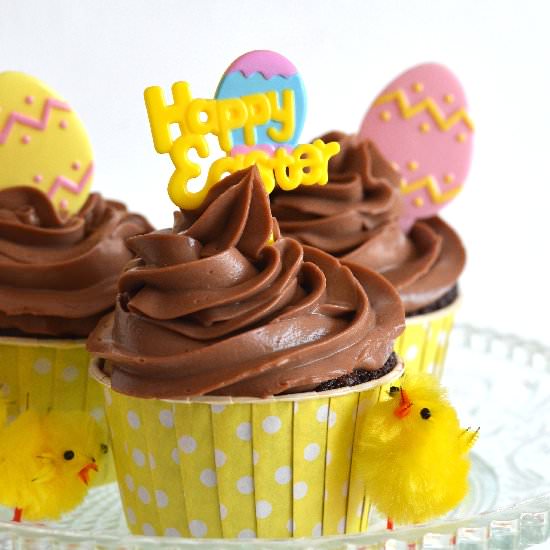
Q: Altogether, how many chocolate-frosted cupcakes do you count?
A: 3